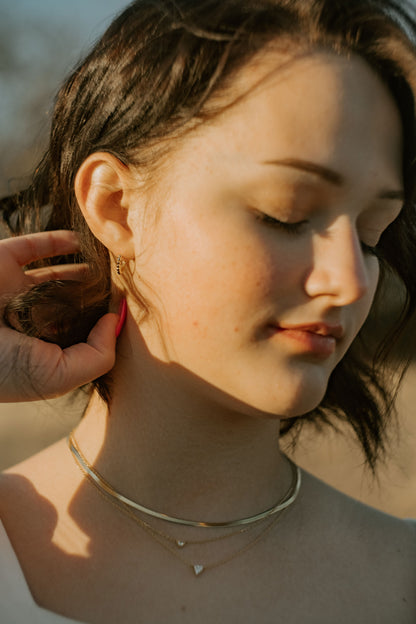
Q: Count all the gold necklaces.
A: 3